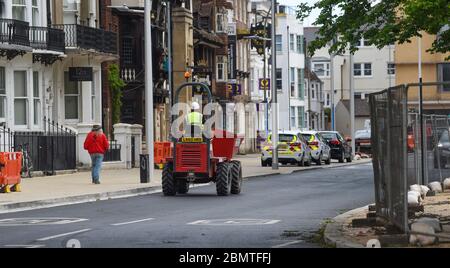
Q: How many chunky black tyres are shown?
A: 4